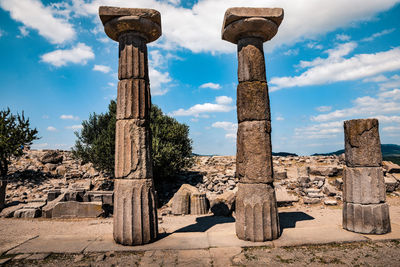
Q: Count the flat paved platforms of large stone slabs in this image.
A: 1